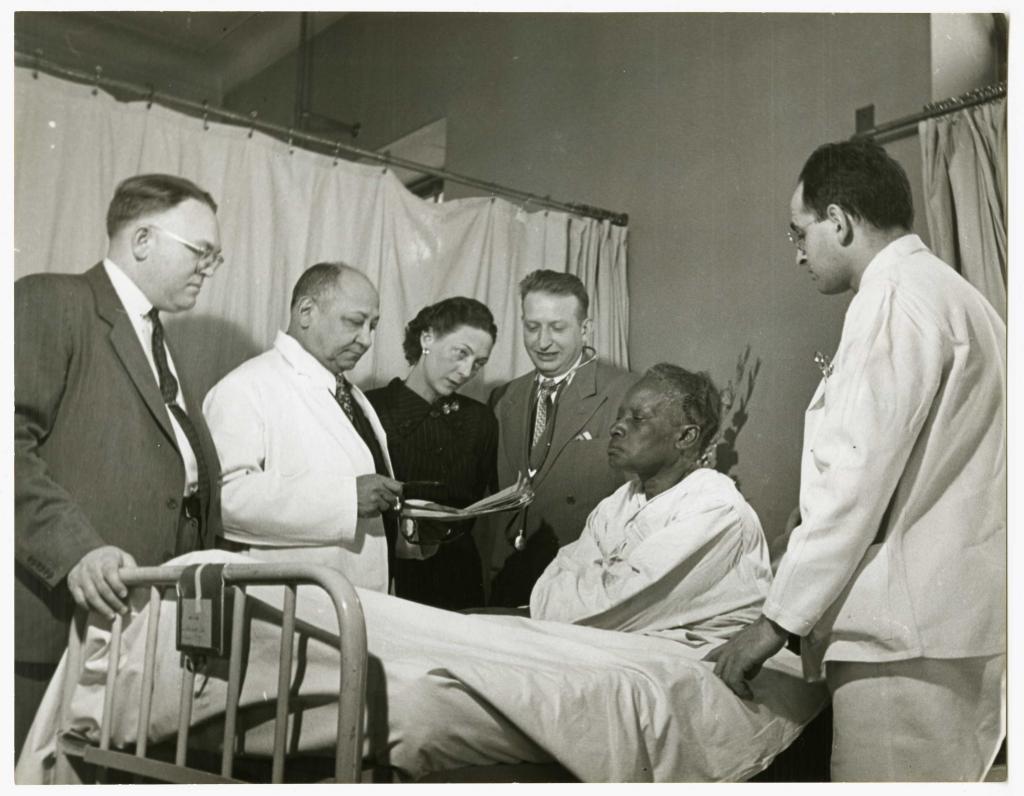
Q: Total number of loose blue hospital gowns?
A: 0